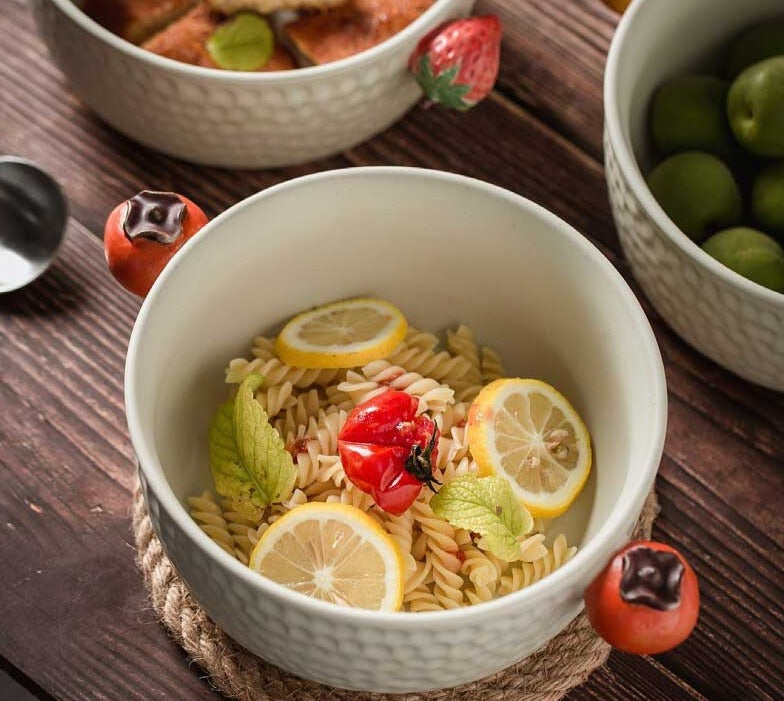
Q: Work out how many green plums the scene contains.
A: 6